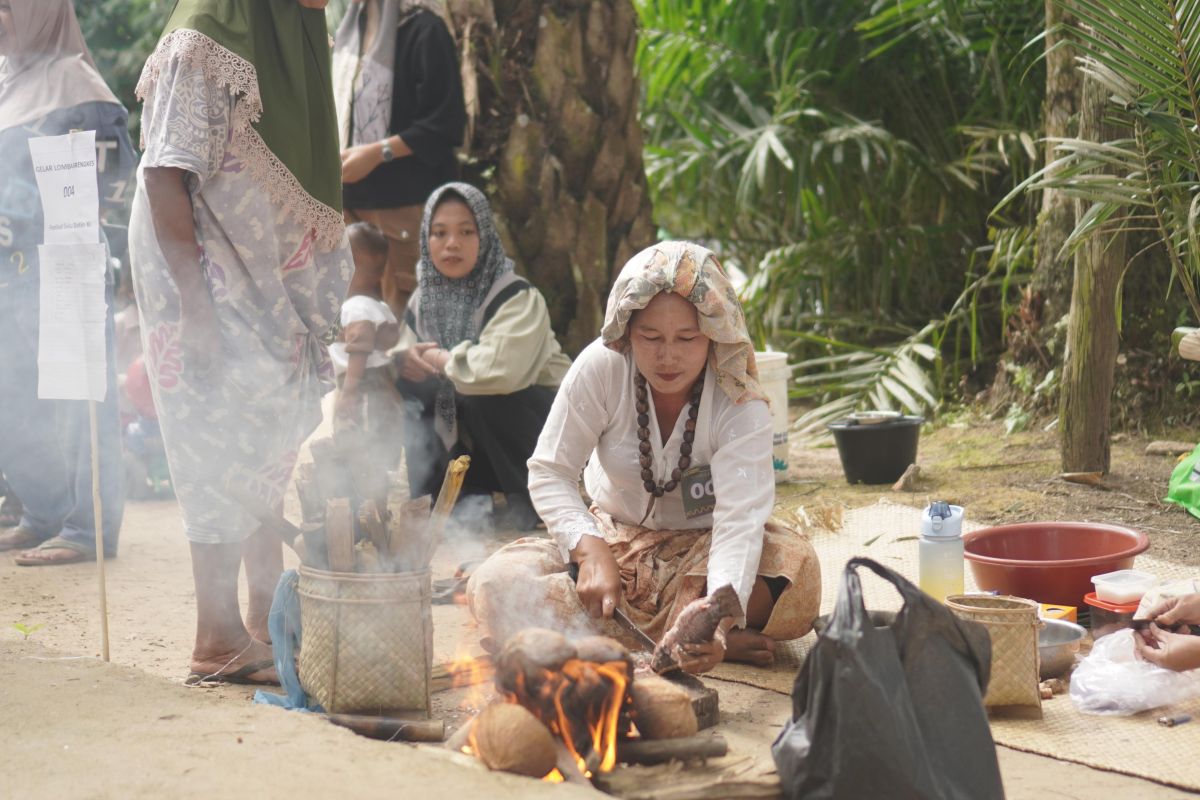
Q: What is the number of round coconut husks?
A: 4